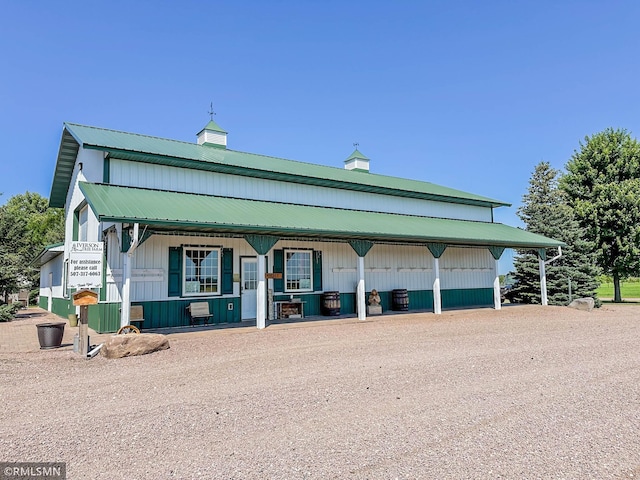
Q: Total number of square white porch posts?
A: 6